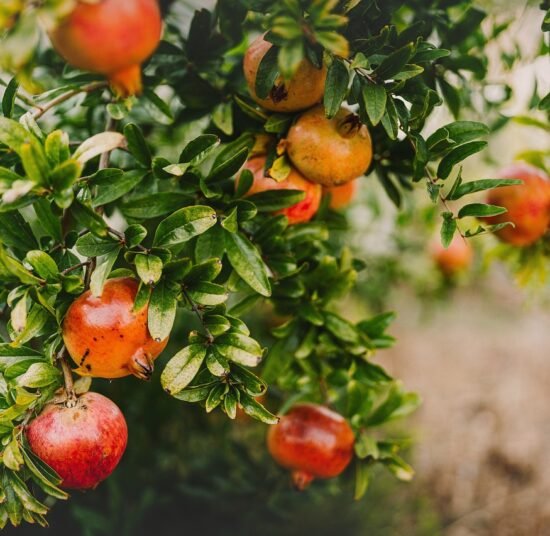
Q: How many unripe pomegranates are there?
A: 2